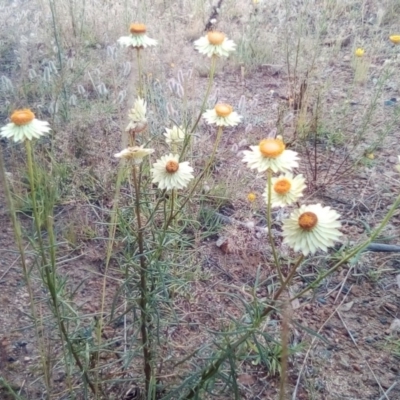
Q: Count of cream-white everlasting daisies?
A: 11